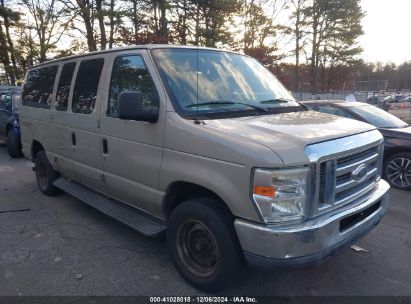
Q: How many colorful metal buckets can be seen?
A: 0